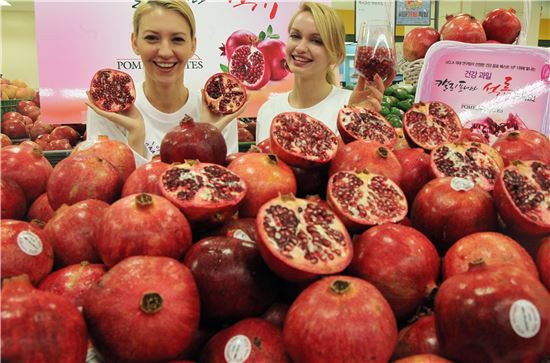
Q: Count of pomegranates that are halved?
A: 10